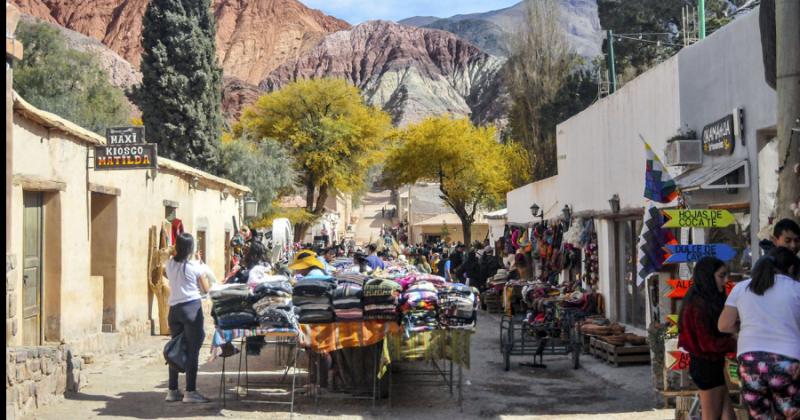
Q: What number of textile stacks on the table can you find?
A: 7